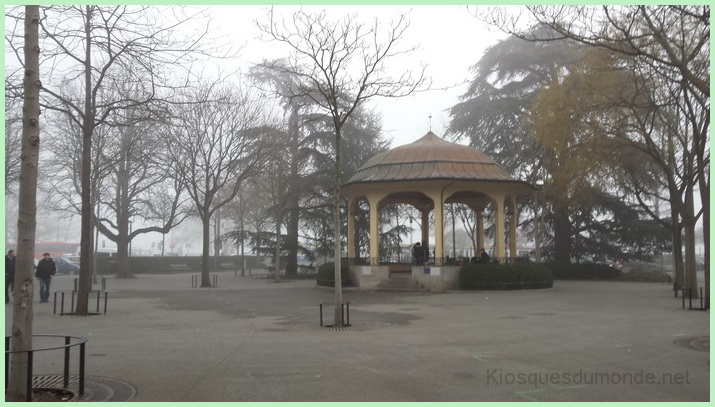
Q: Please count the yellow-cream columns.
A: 7